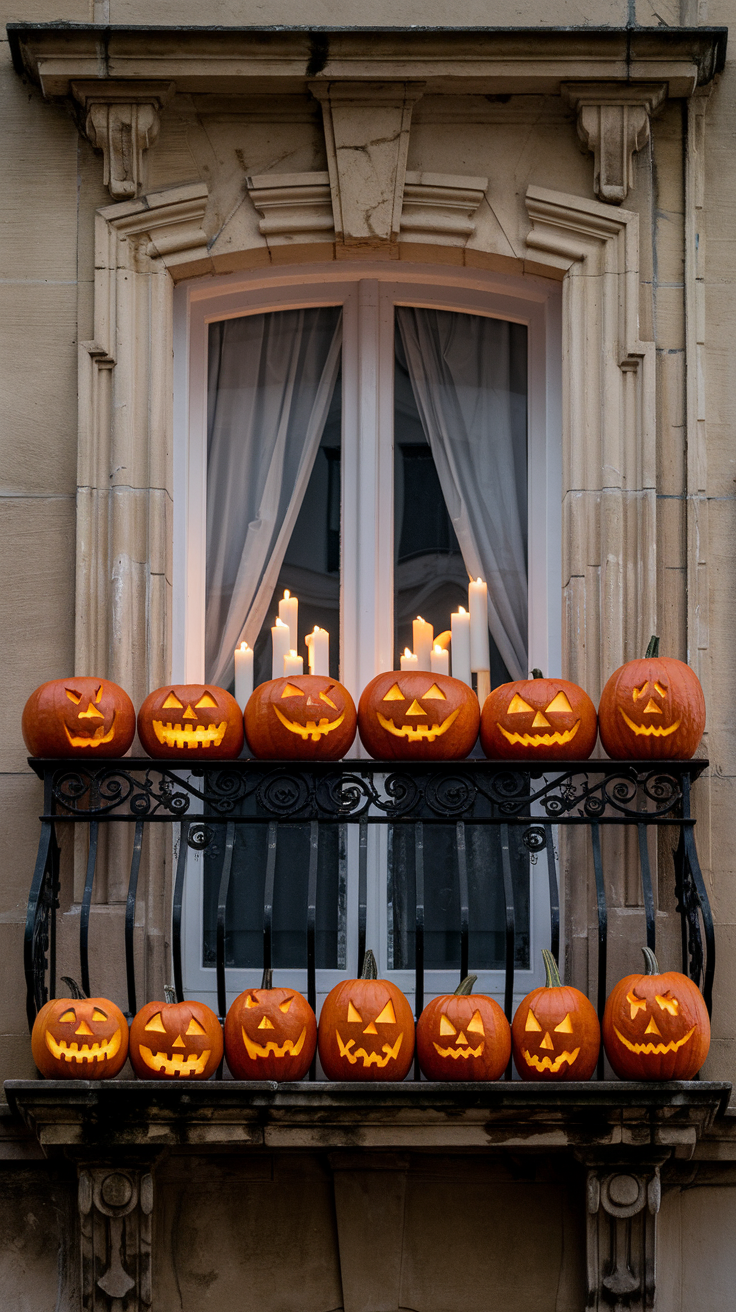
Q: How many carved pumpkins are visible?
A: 13